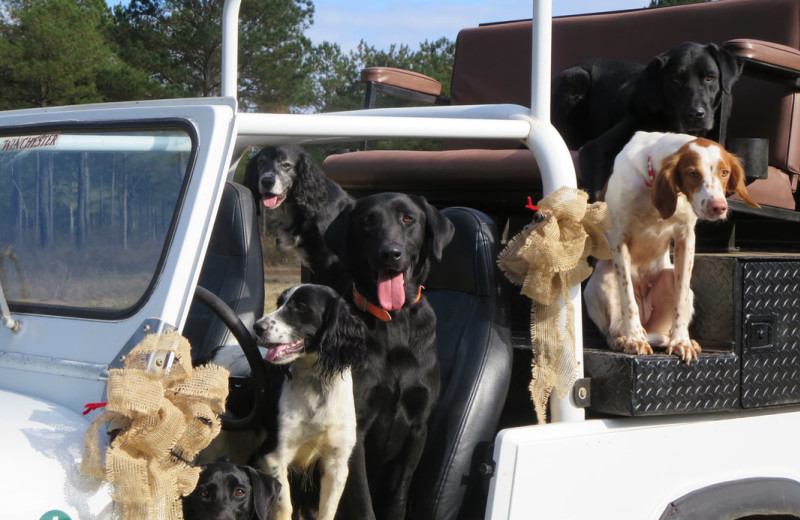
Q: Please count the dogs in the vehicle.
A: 6